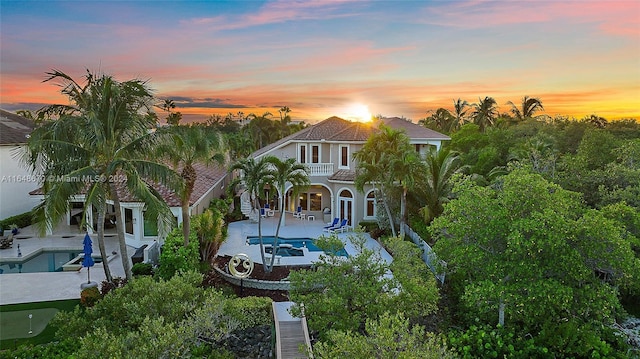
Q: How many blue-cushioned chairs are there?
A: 5